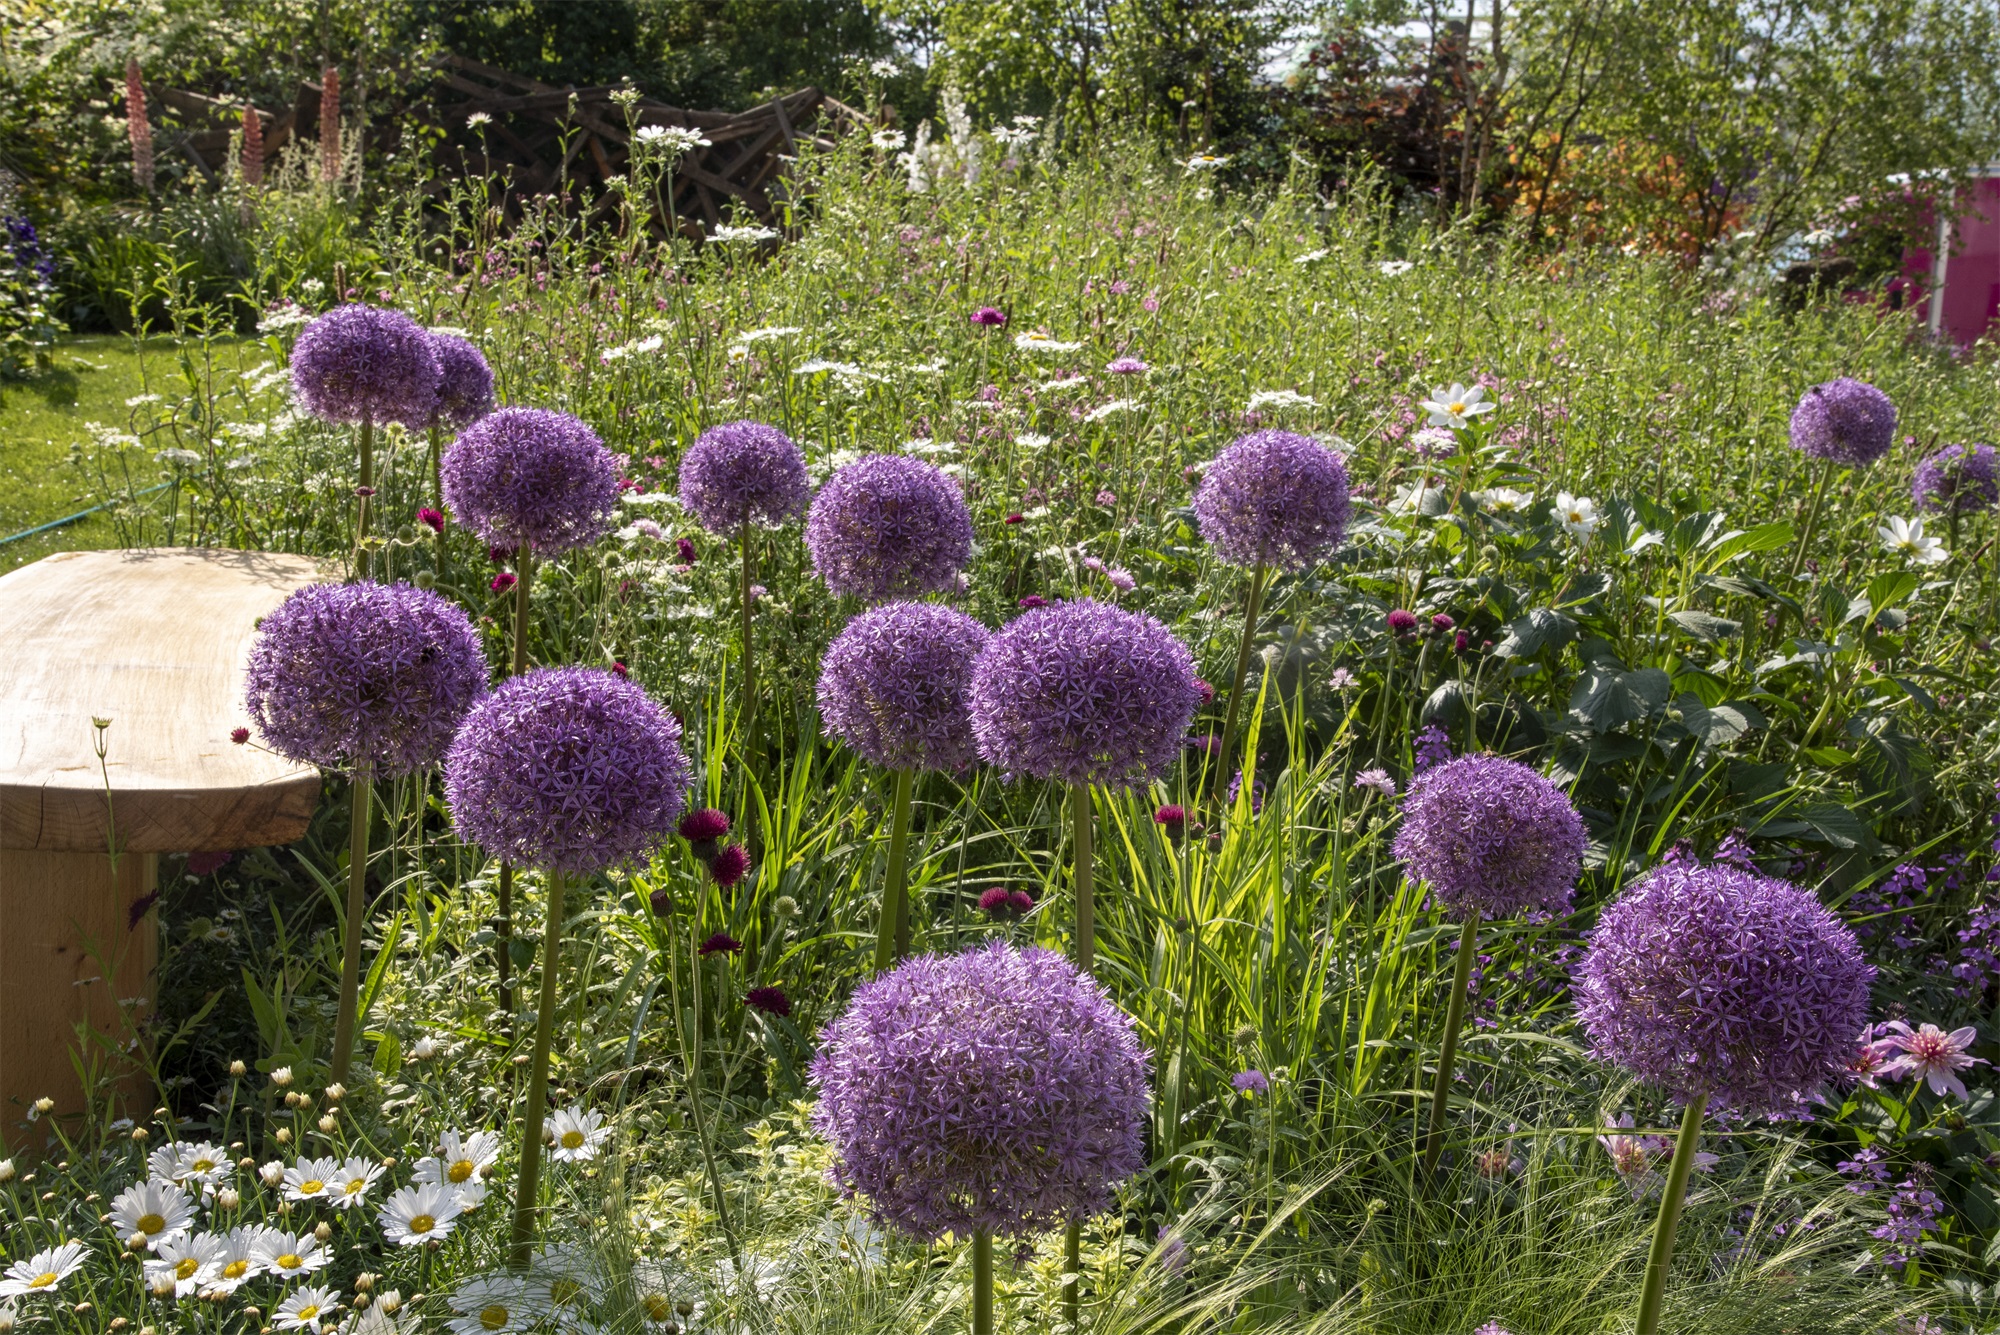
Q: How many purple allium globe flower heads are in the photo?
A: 15